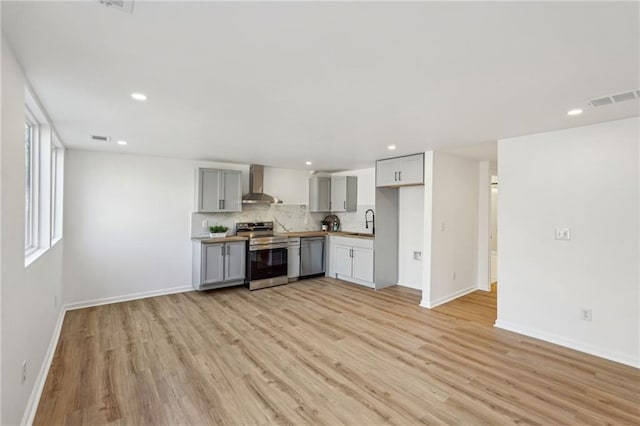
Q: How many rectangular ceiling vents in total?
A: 3